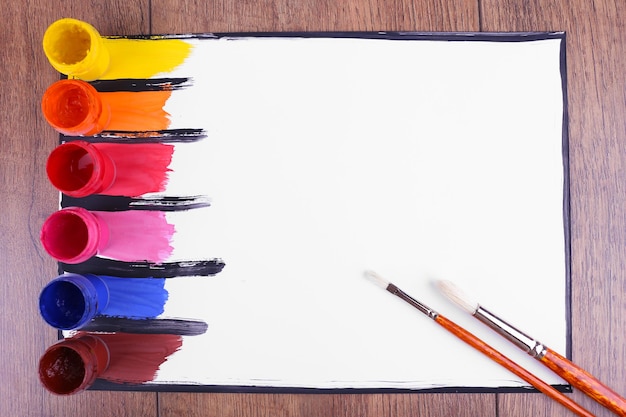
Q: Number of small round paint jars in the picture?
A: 6